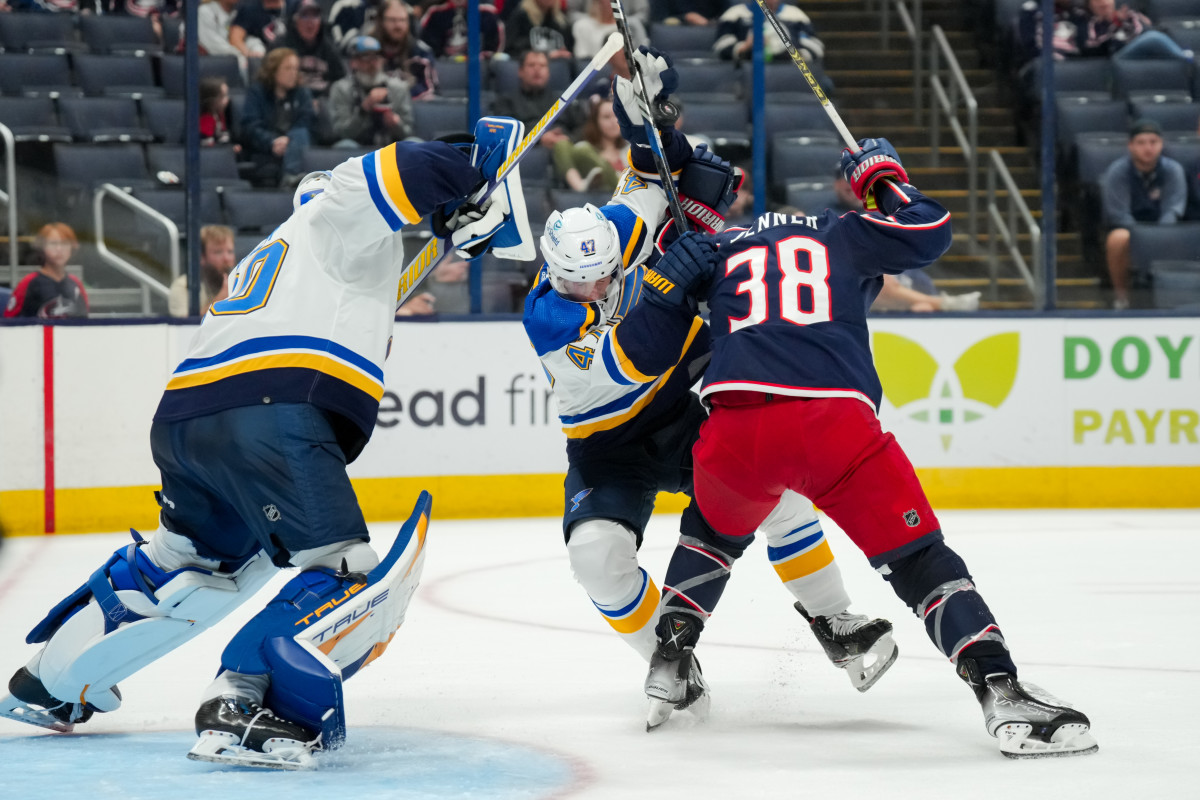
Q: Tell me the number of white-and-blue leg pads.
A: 2